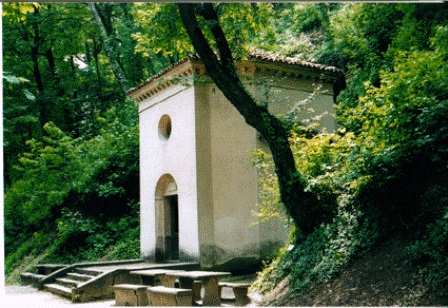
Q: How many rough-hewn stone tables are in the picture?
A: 2